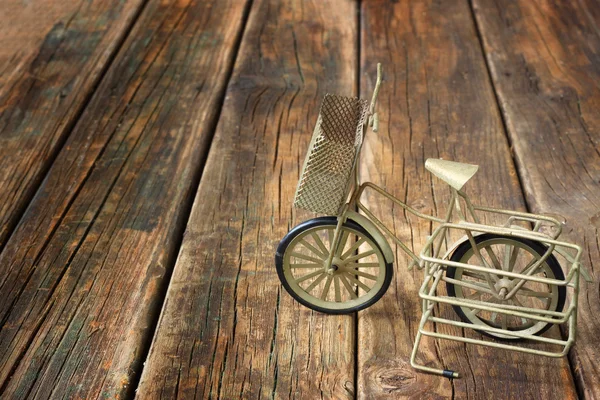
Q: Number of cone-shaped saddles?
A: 1